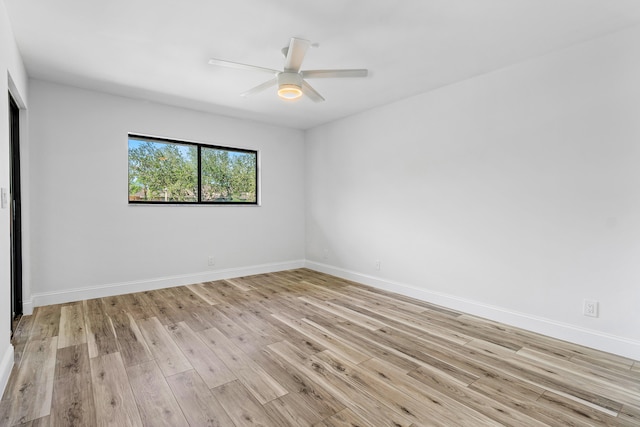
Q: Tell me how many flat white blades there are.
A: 5